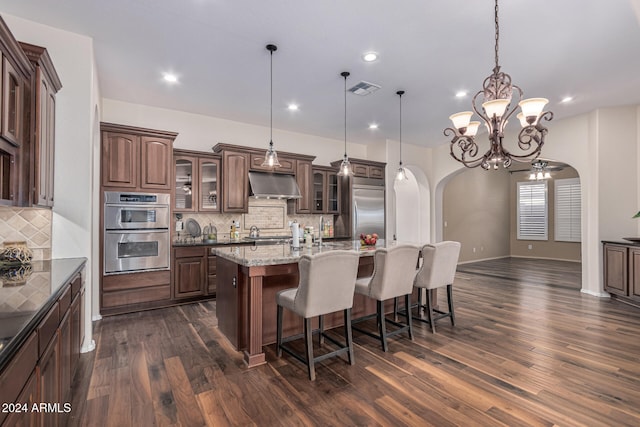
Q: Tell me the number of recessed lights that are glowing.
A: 6